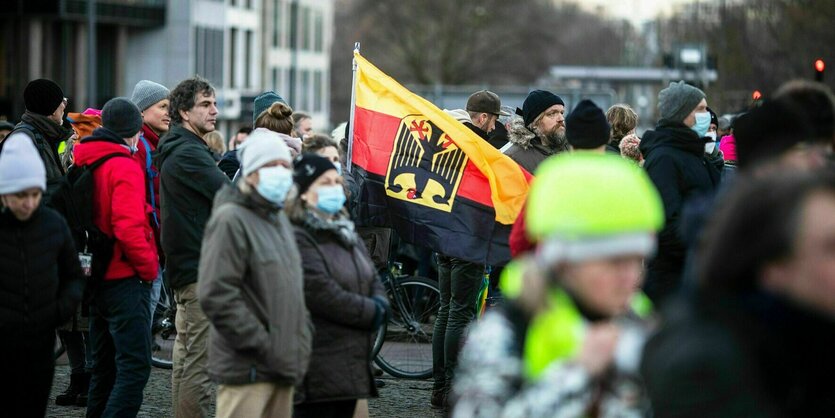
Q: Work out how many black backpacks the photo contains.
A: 1